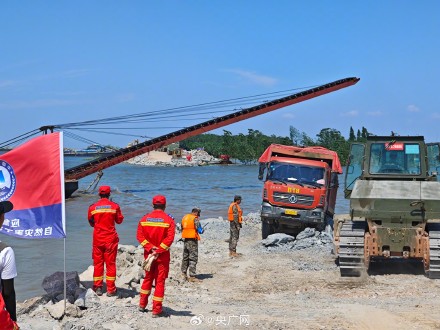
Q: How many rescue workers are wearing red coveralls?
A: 2